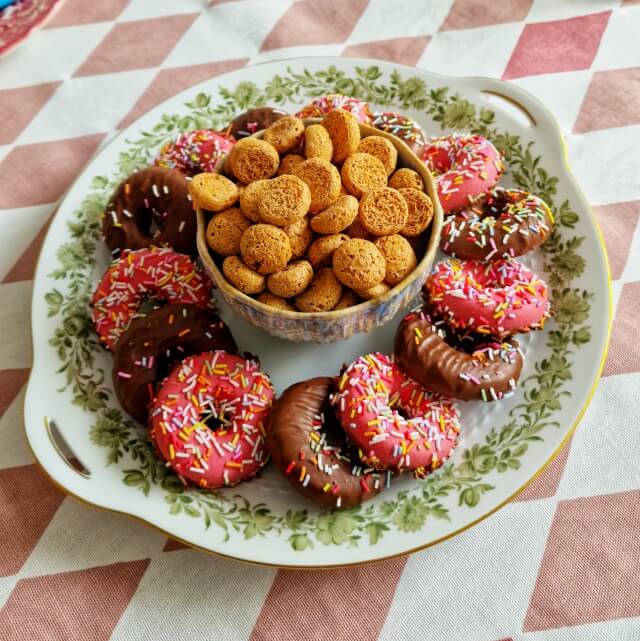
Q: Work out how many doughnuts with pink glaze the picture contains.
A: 7